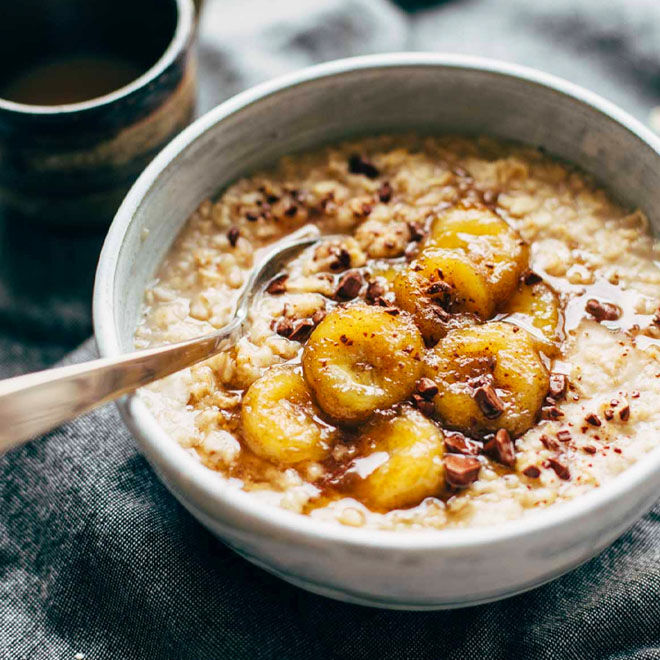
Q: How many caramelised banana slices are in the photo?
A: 7